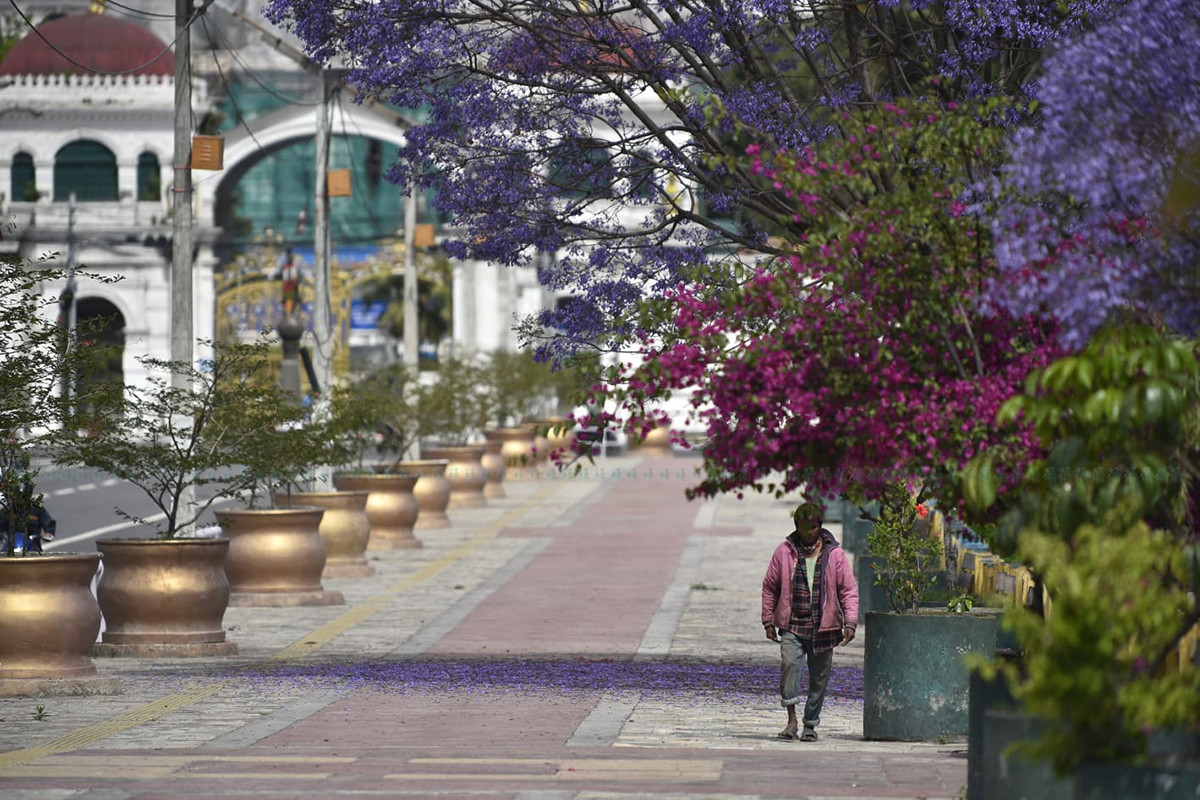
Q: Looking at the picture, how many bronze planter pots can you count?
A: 12